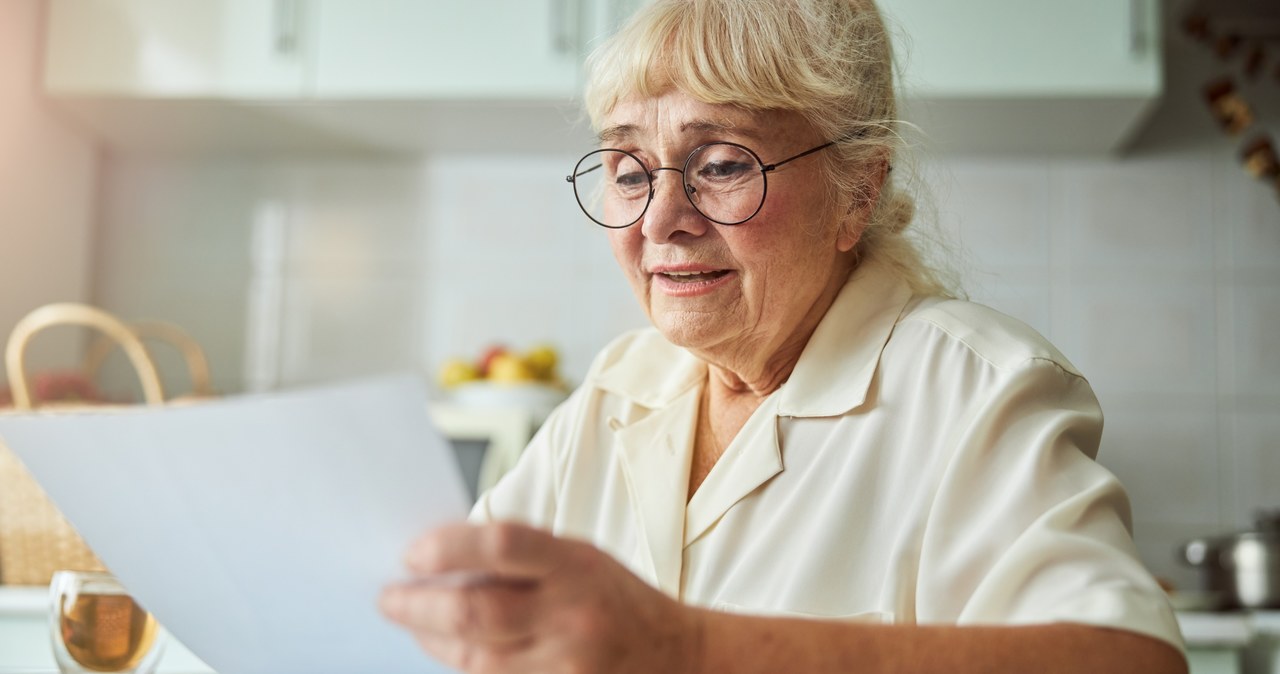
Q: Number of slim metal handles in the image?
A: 3